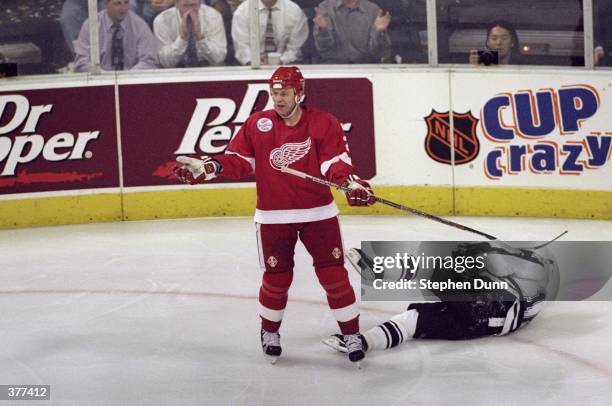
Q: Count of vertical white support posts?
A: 4